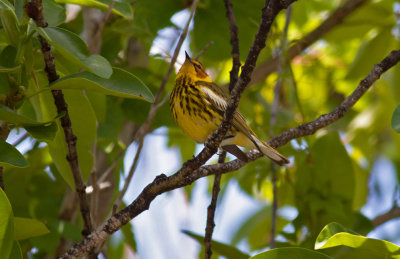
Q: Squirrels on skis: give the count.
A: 0